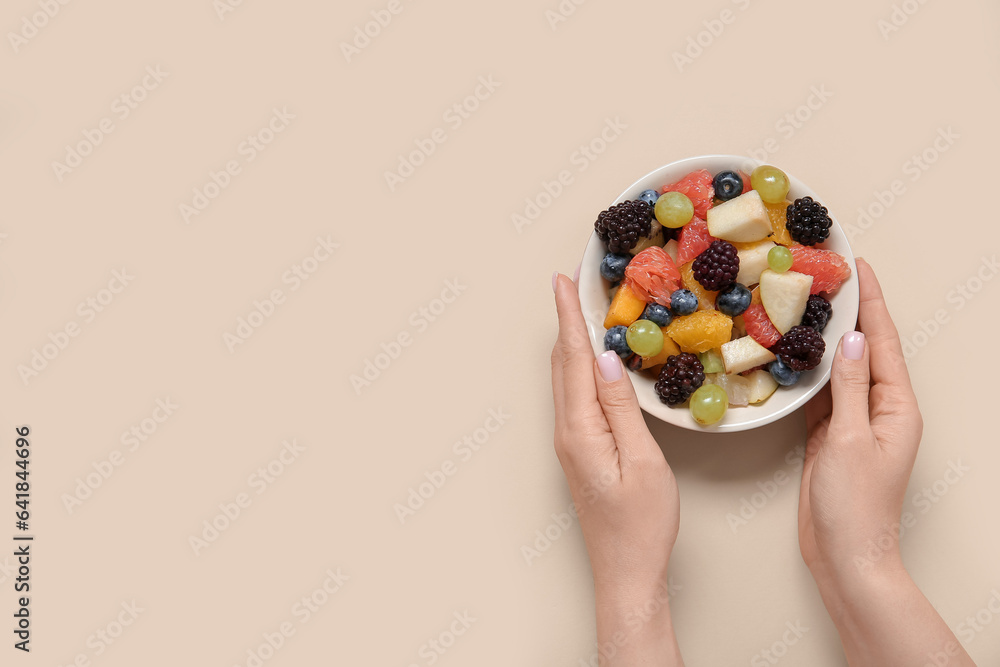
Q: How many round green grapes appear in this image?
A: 5